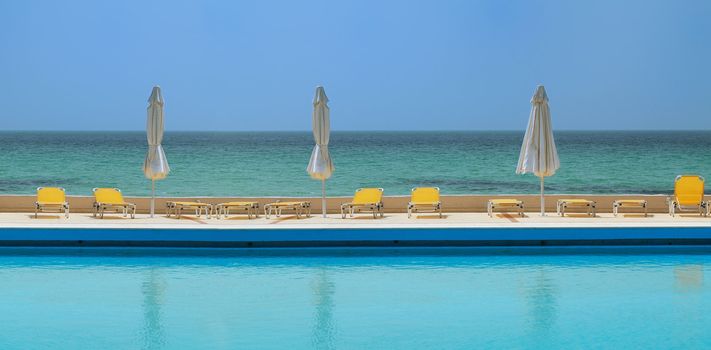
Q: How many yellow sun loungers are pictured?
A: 11